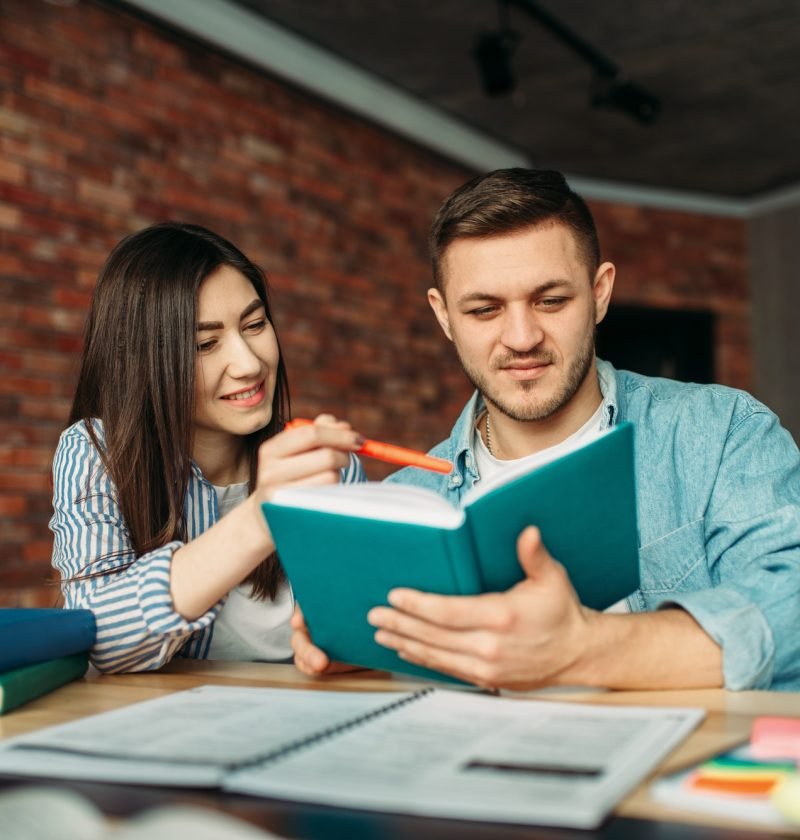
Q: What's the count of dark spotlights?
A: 2